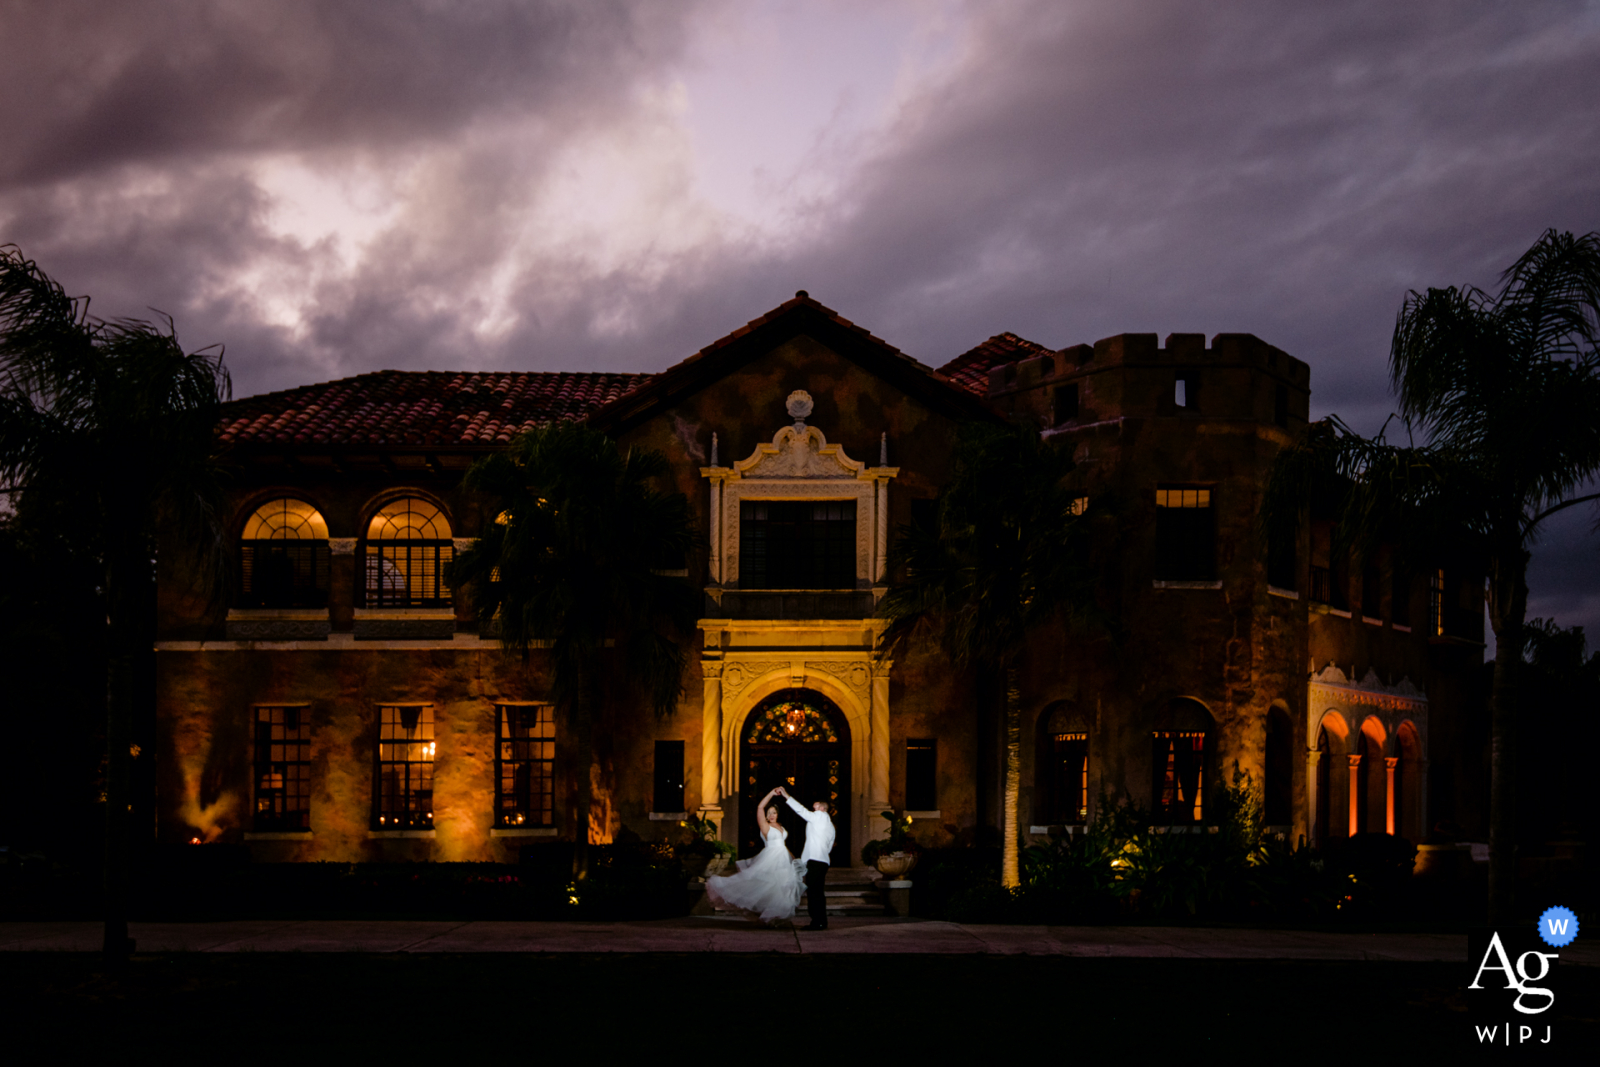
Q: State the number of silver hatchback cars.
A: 0